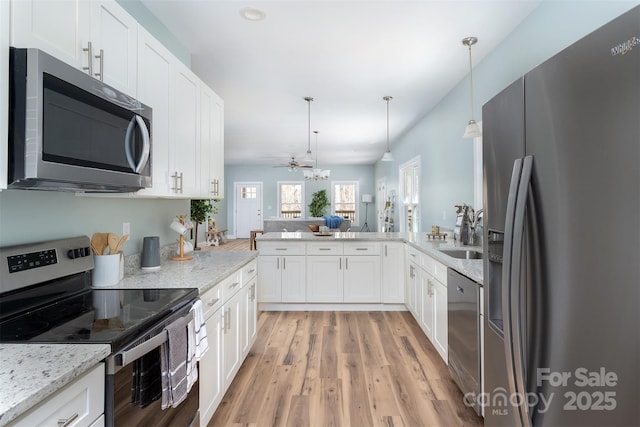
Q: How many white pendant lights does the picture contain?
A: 3